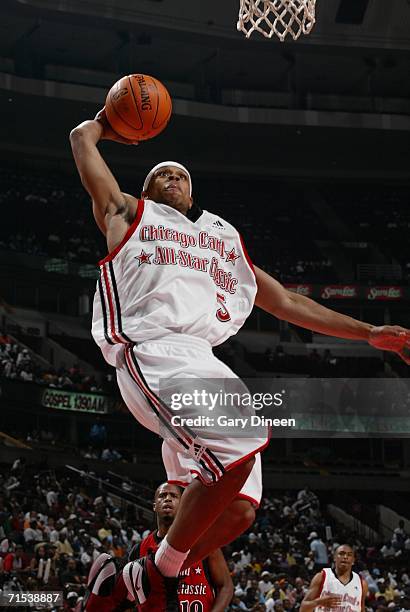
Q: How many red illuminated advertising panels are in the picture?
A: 3